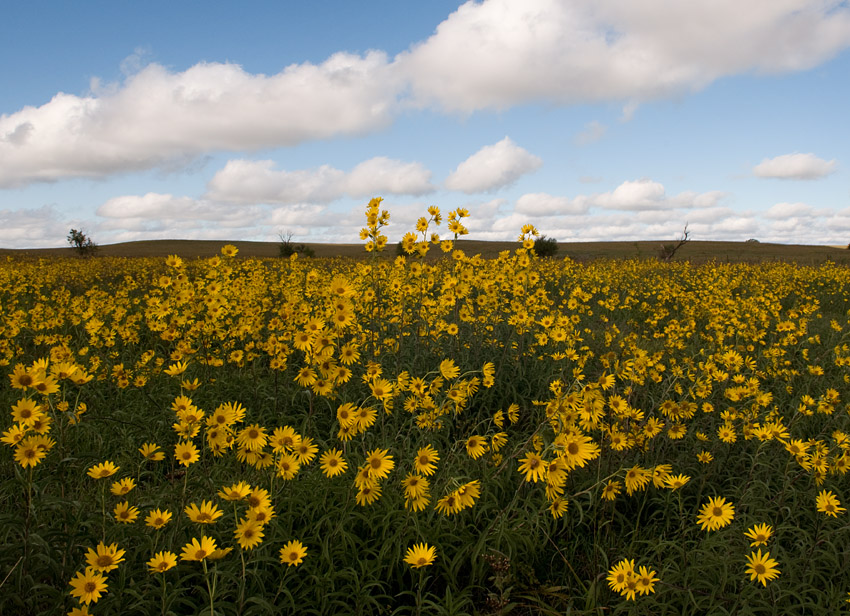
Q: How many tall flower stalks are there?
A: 4